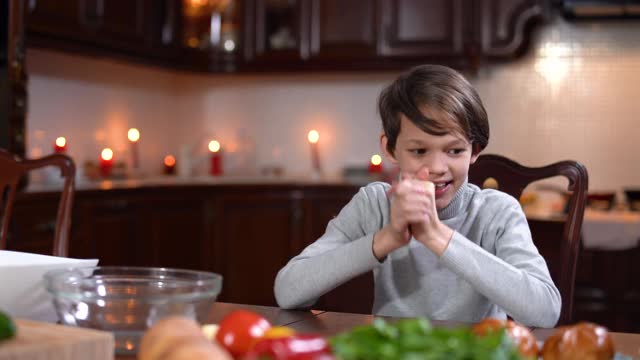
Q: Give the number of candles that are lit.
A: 7